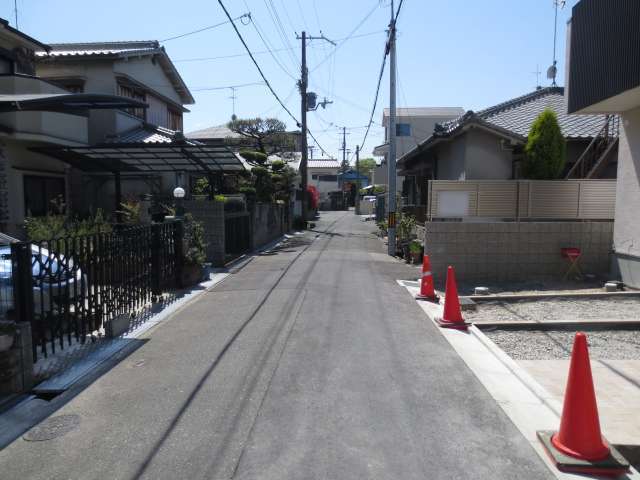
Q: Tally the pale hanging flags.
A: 0